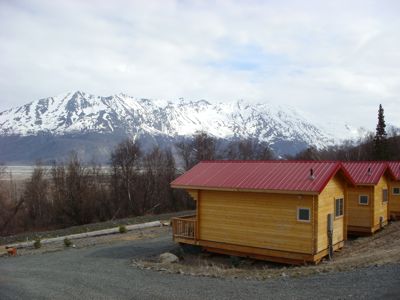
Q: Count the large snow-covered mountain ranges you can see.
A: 1